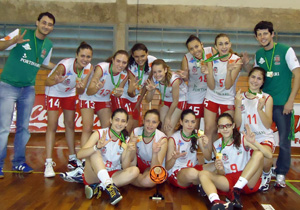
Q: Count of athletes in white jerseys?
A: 11